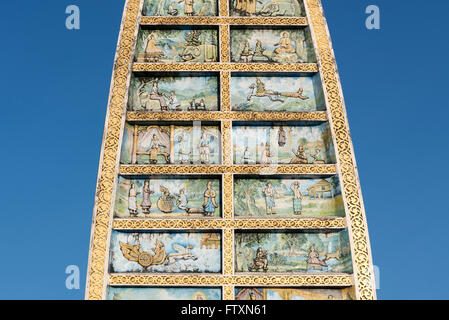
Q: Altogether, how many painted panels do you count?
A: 14